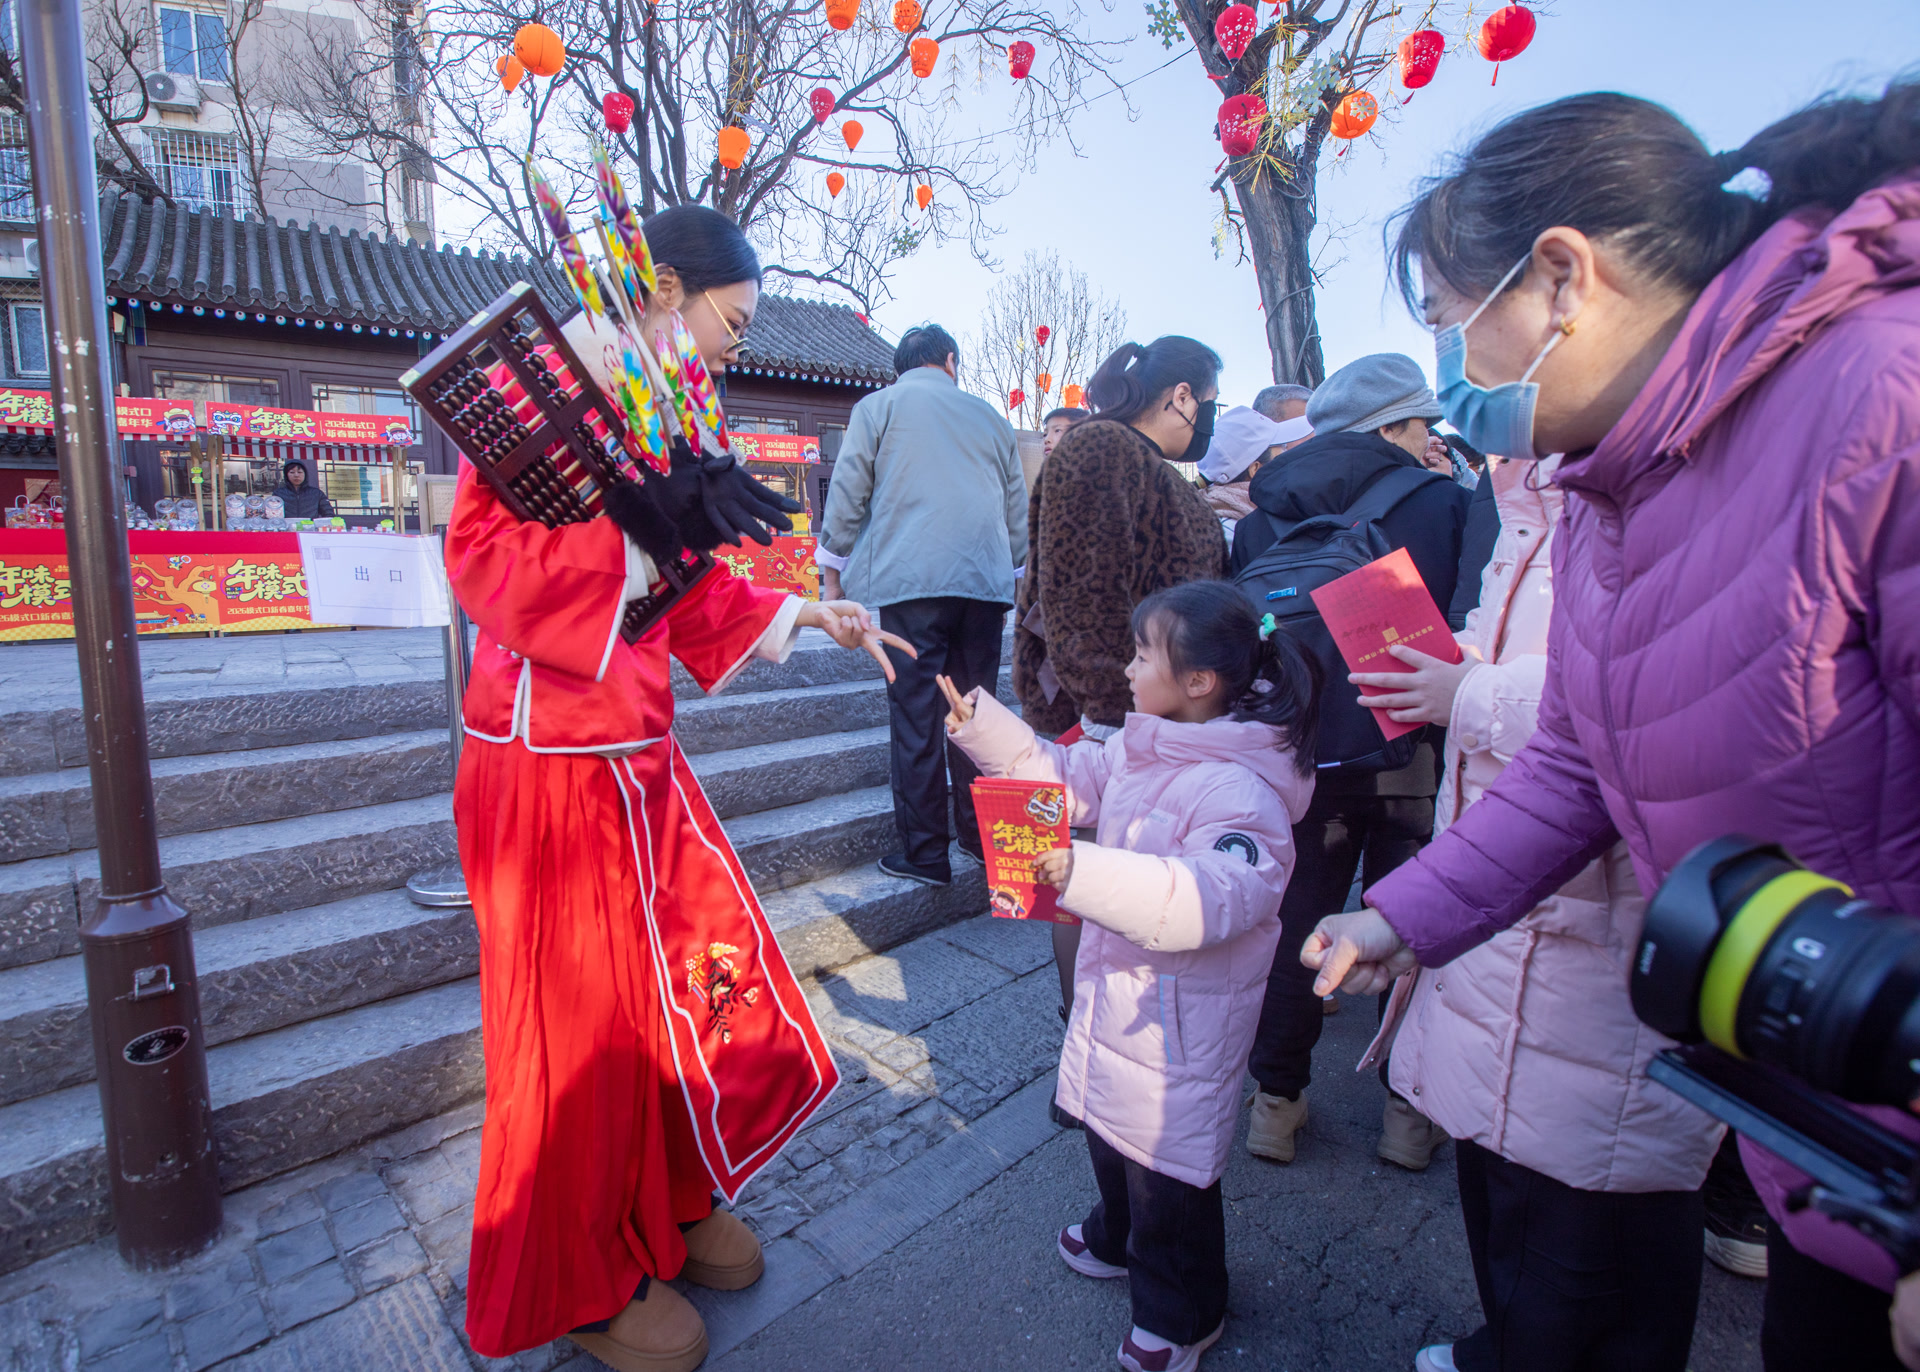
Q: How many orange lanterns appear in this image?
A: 12